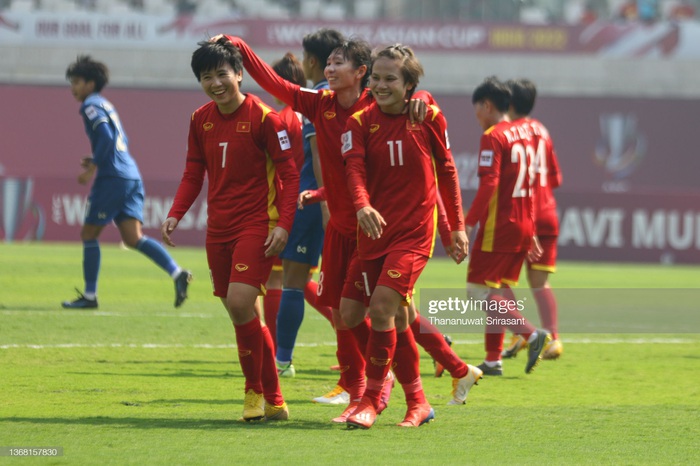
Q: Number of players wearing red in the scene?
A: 6